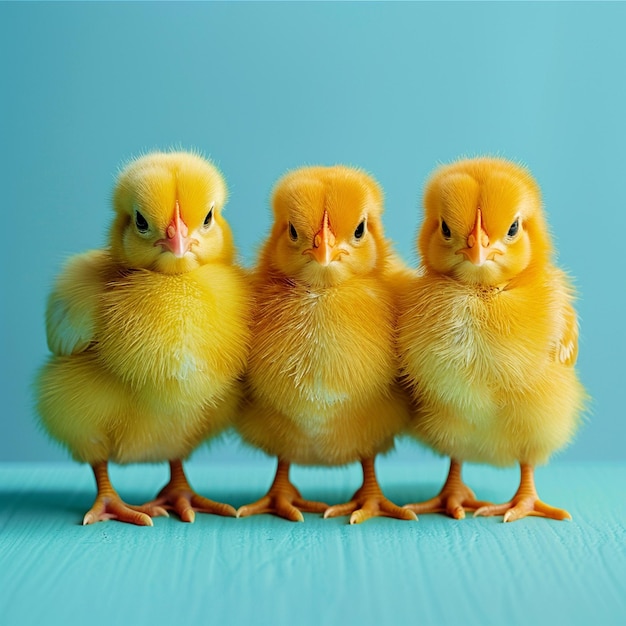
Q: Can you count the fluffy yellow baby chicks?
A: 3